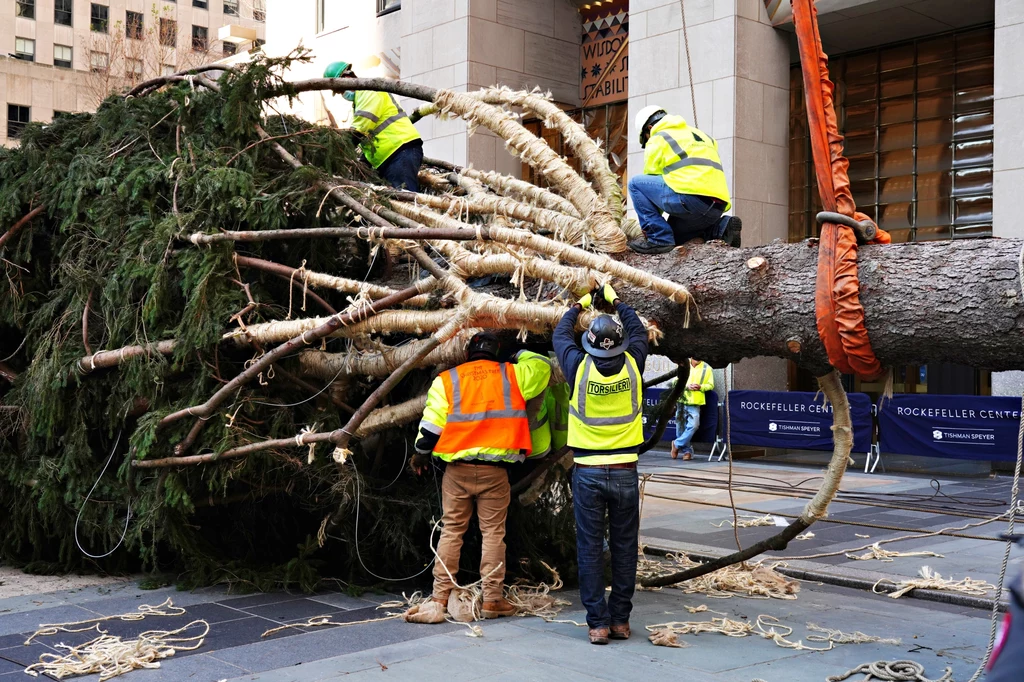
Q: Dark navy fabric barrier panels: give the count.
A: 3